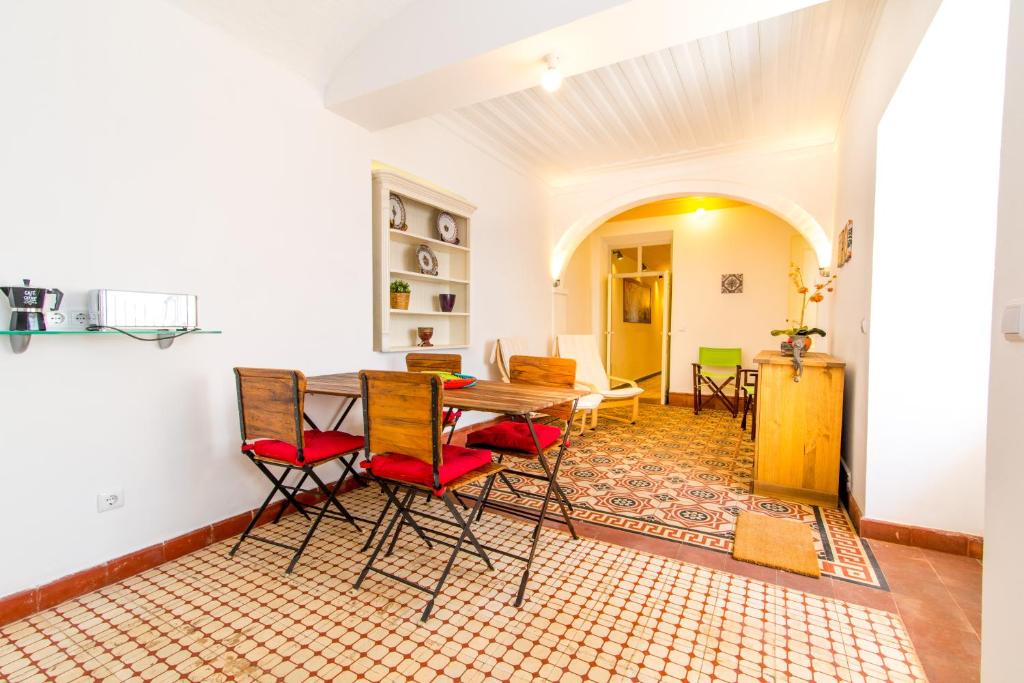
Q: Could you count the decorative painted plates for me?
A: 3